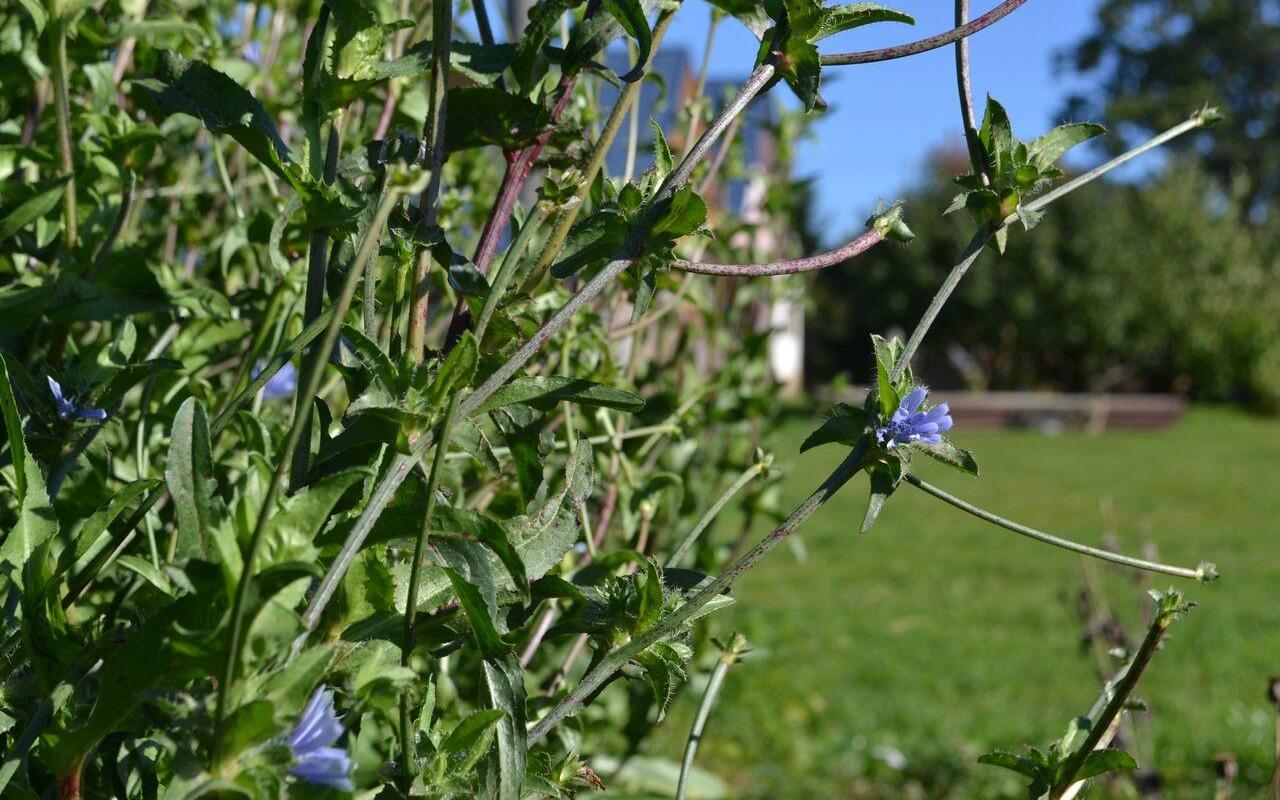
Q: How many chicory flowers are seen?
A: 4